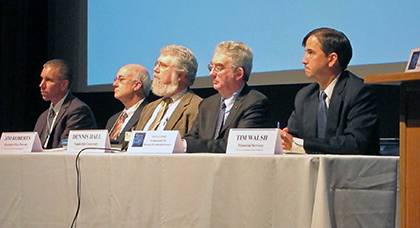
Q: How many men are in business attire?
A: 5